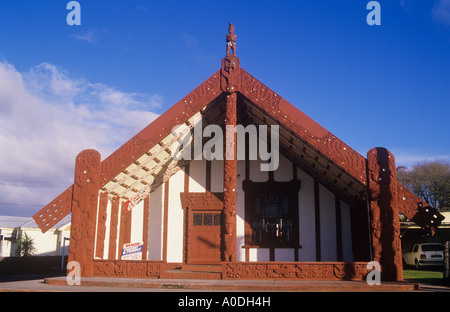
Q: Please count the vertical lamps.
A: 0